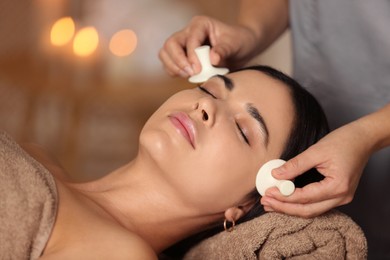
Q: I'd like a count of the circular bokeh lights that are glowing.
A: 3